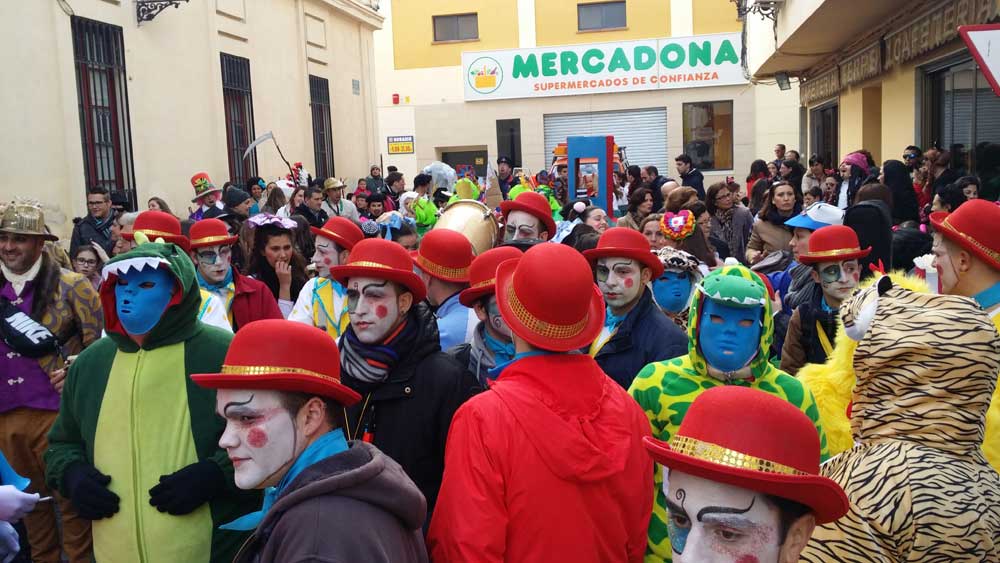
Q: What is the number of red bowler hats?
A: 13